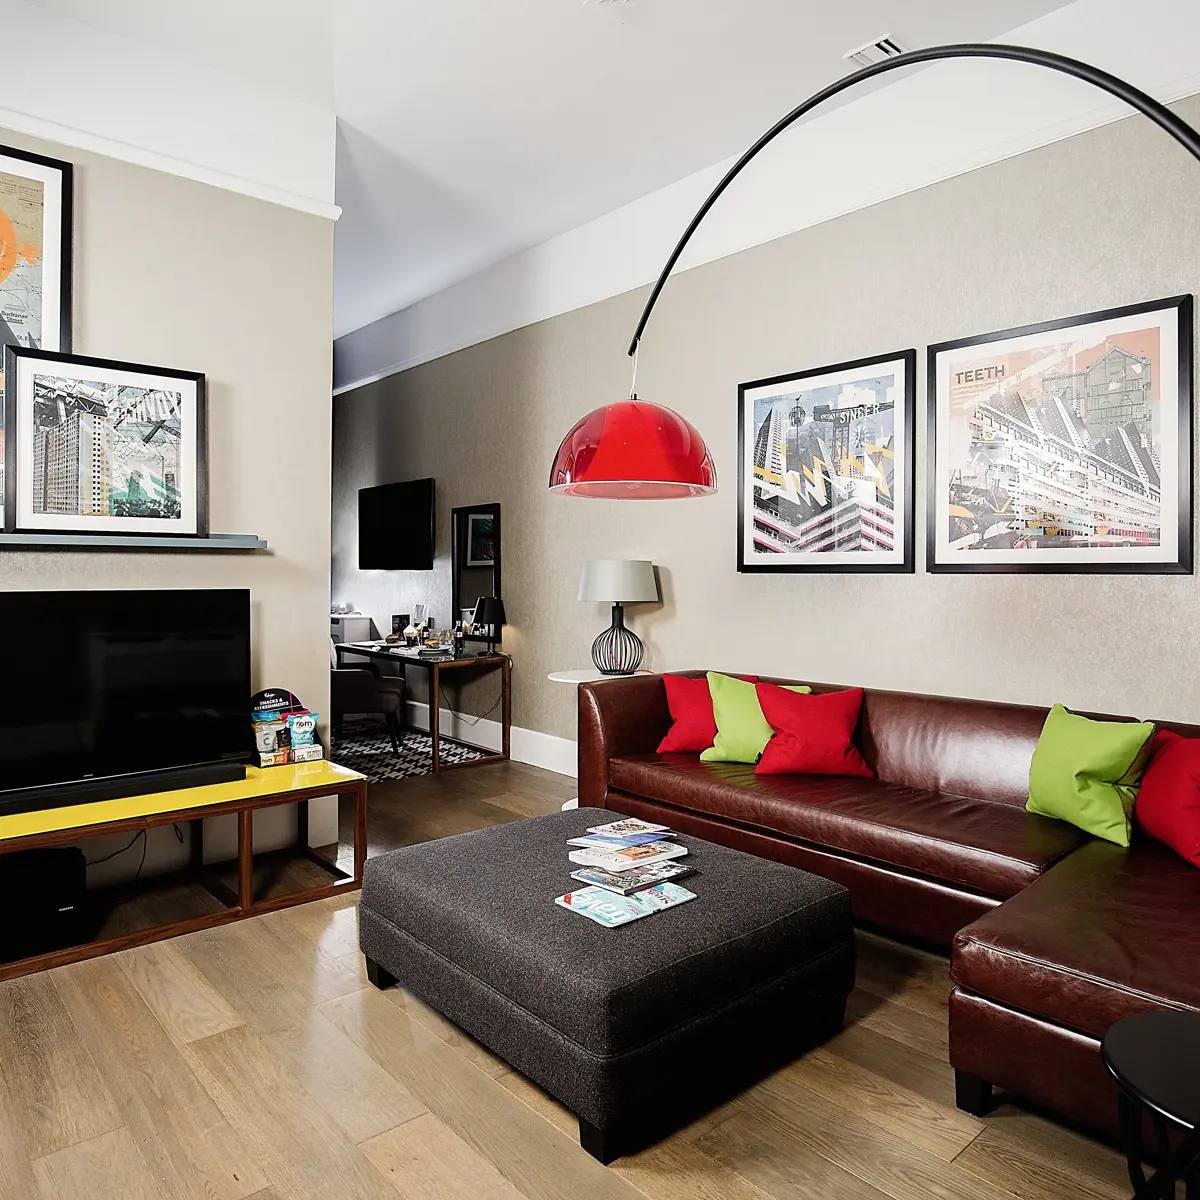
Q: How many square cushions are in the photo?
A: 5